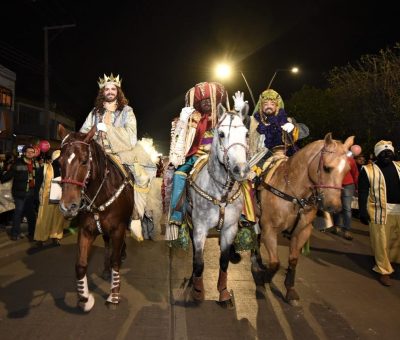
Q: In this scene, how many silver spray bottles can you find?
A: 0